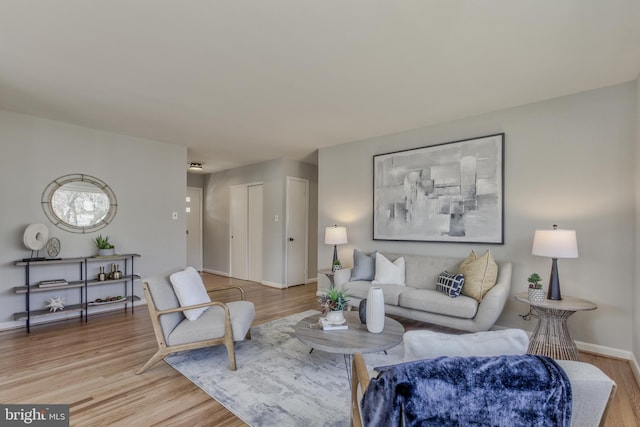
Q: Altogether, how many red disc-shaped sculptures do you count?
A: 0